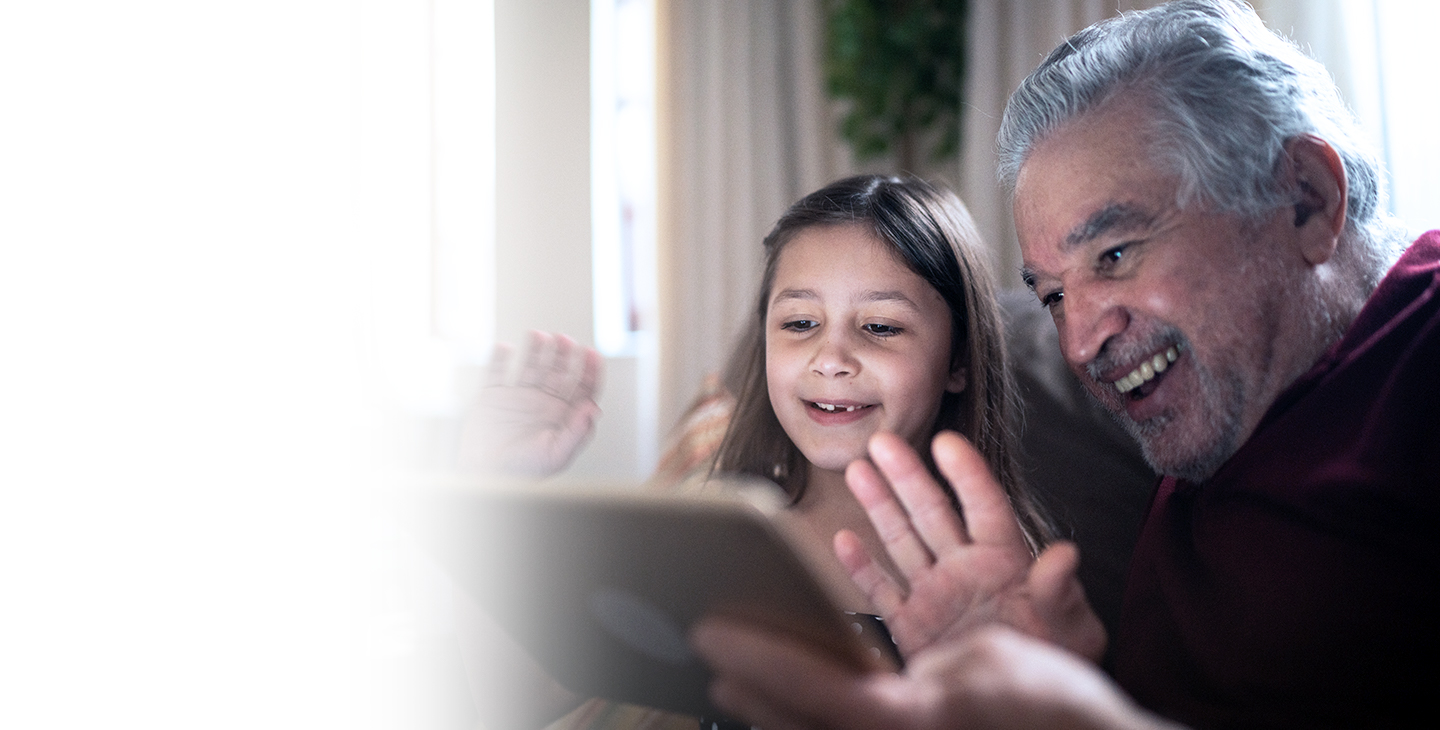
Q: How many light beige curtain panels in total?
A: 2